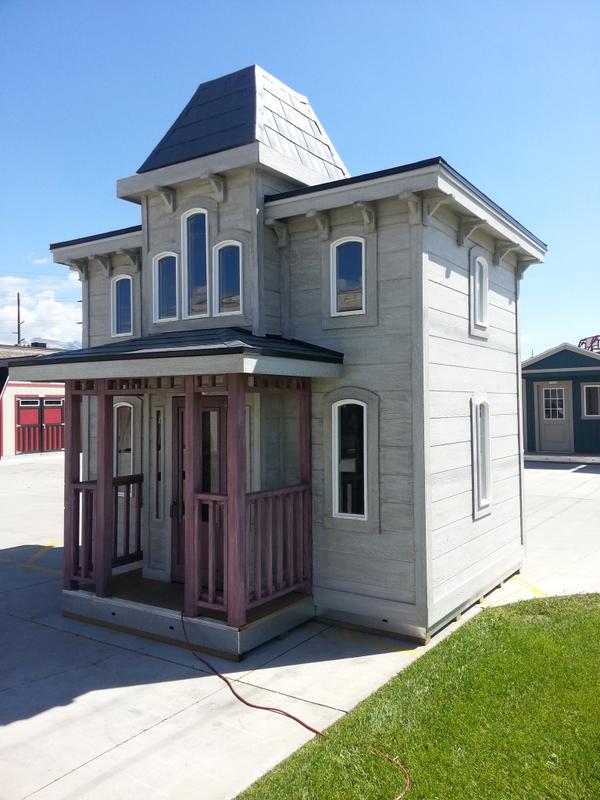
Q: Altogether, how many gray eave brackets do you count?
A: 13